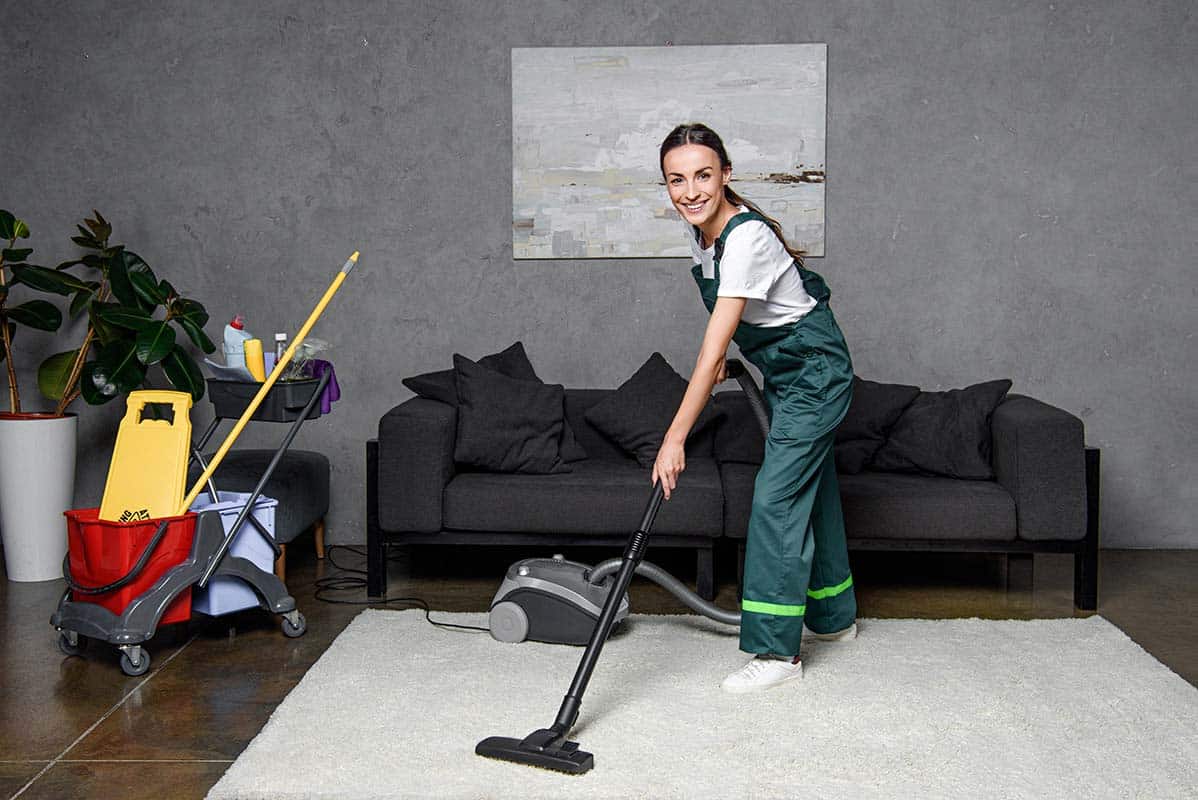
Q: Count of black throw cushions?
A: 5